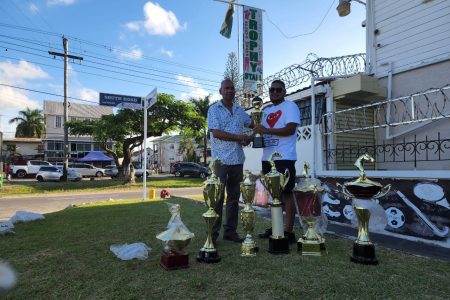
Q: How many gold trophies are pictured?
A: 7